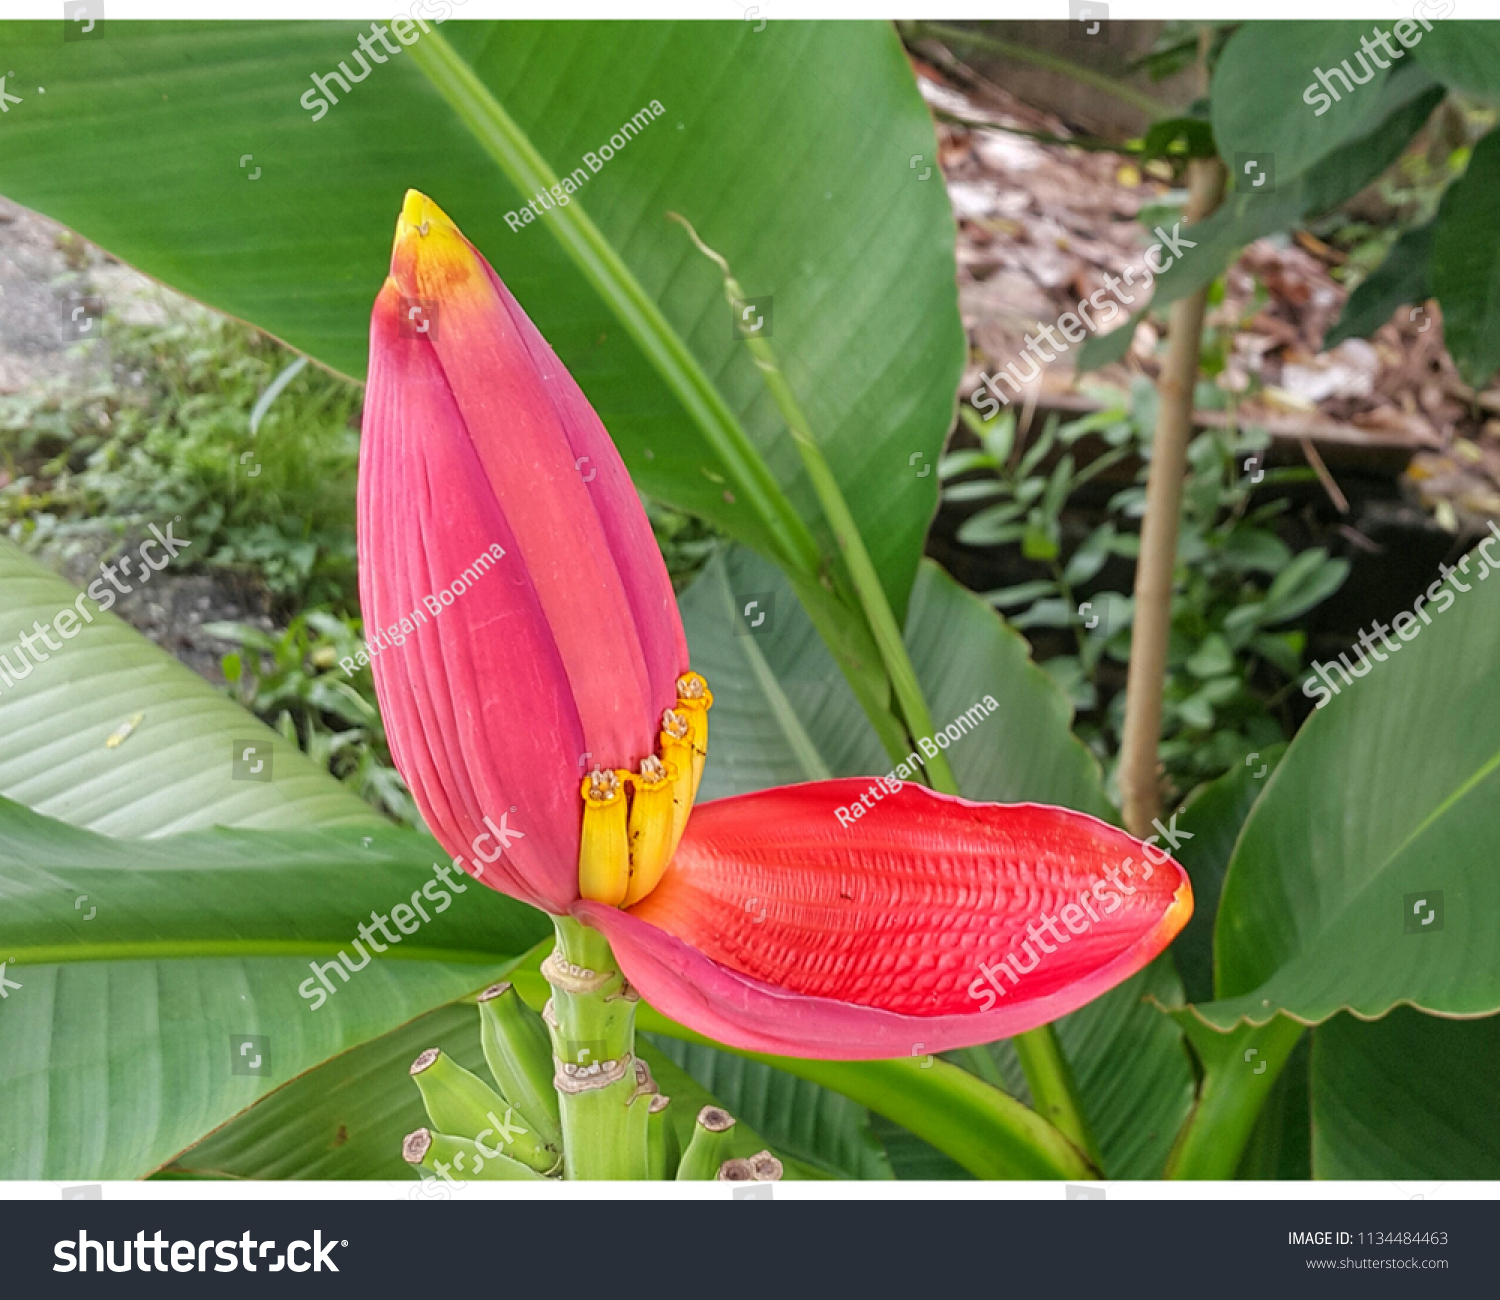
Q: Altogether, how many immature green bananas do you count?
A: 7